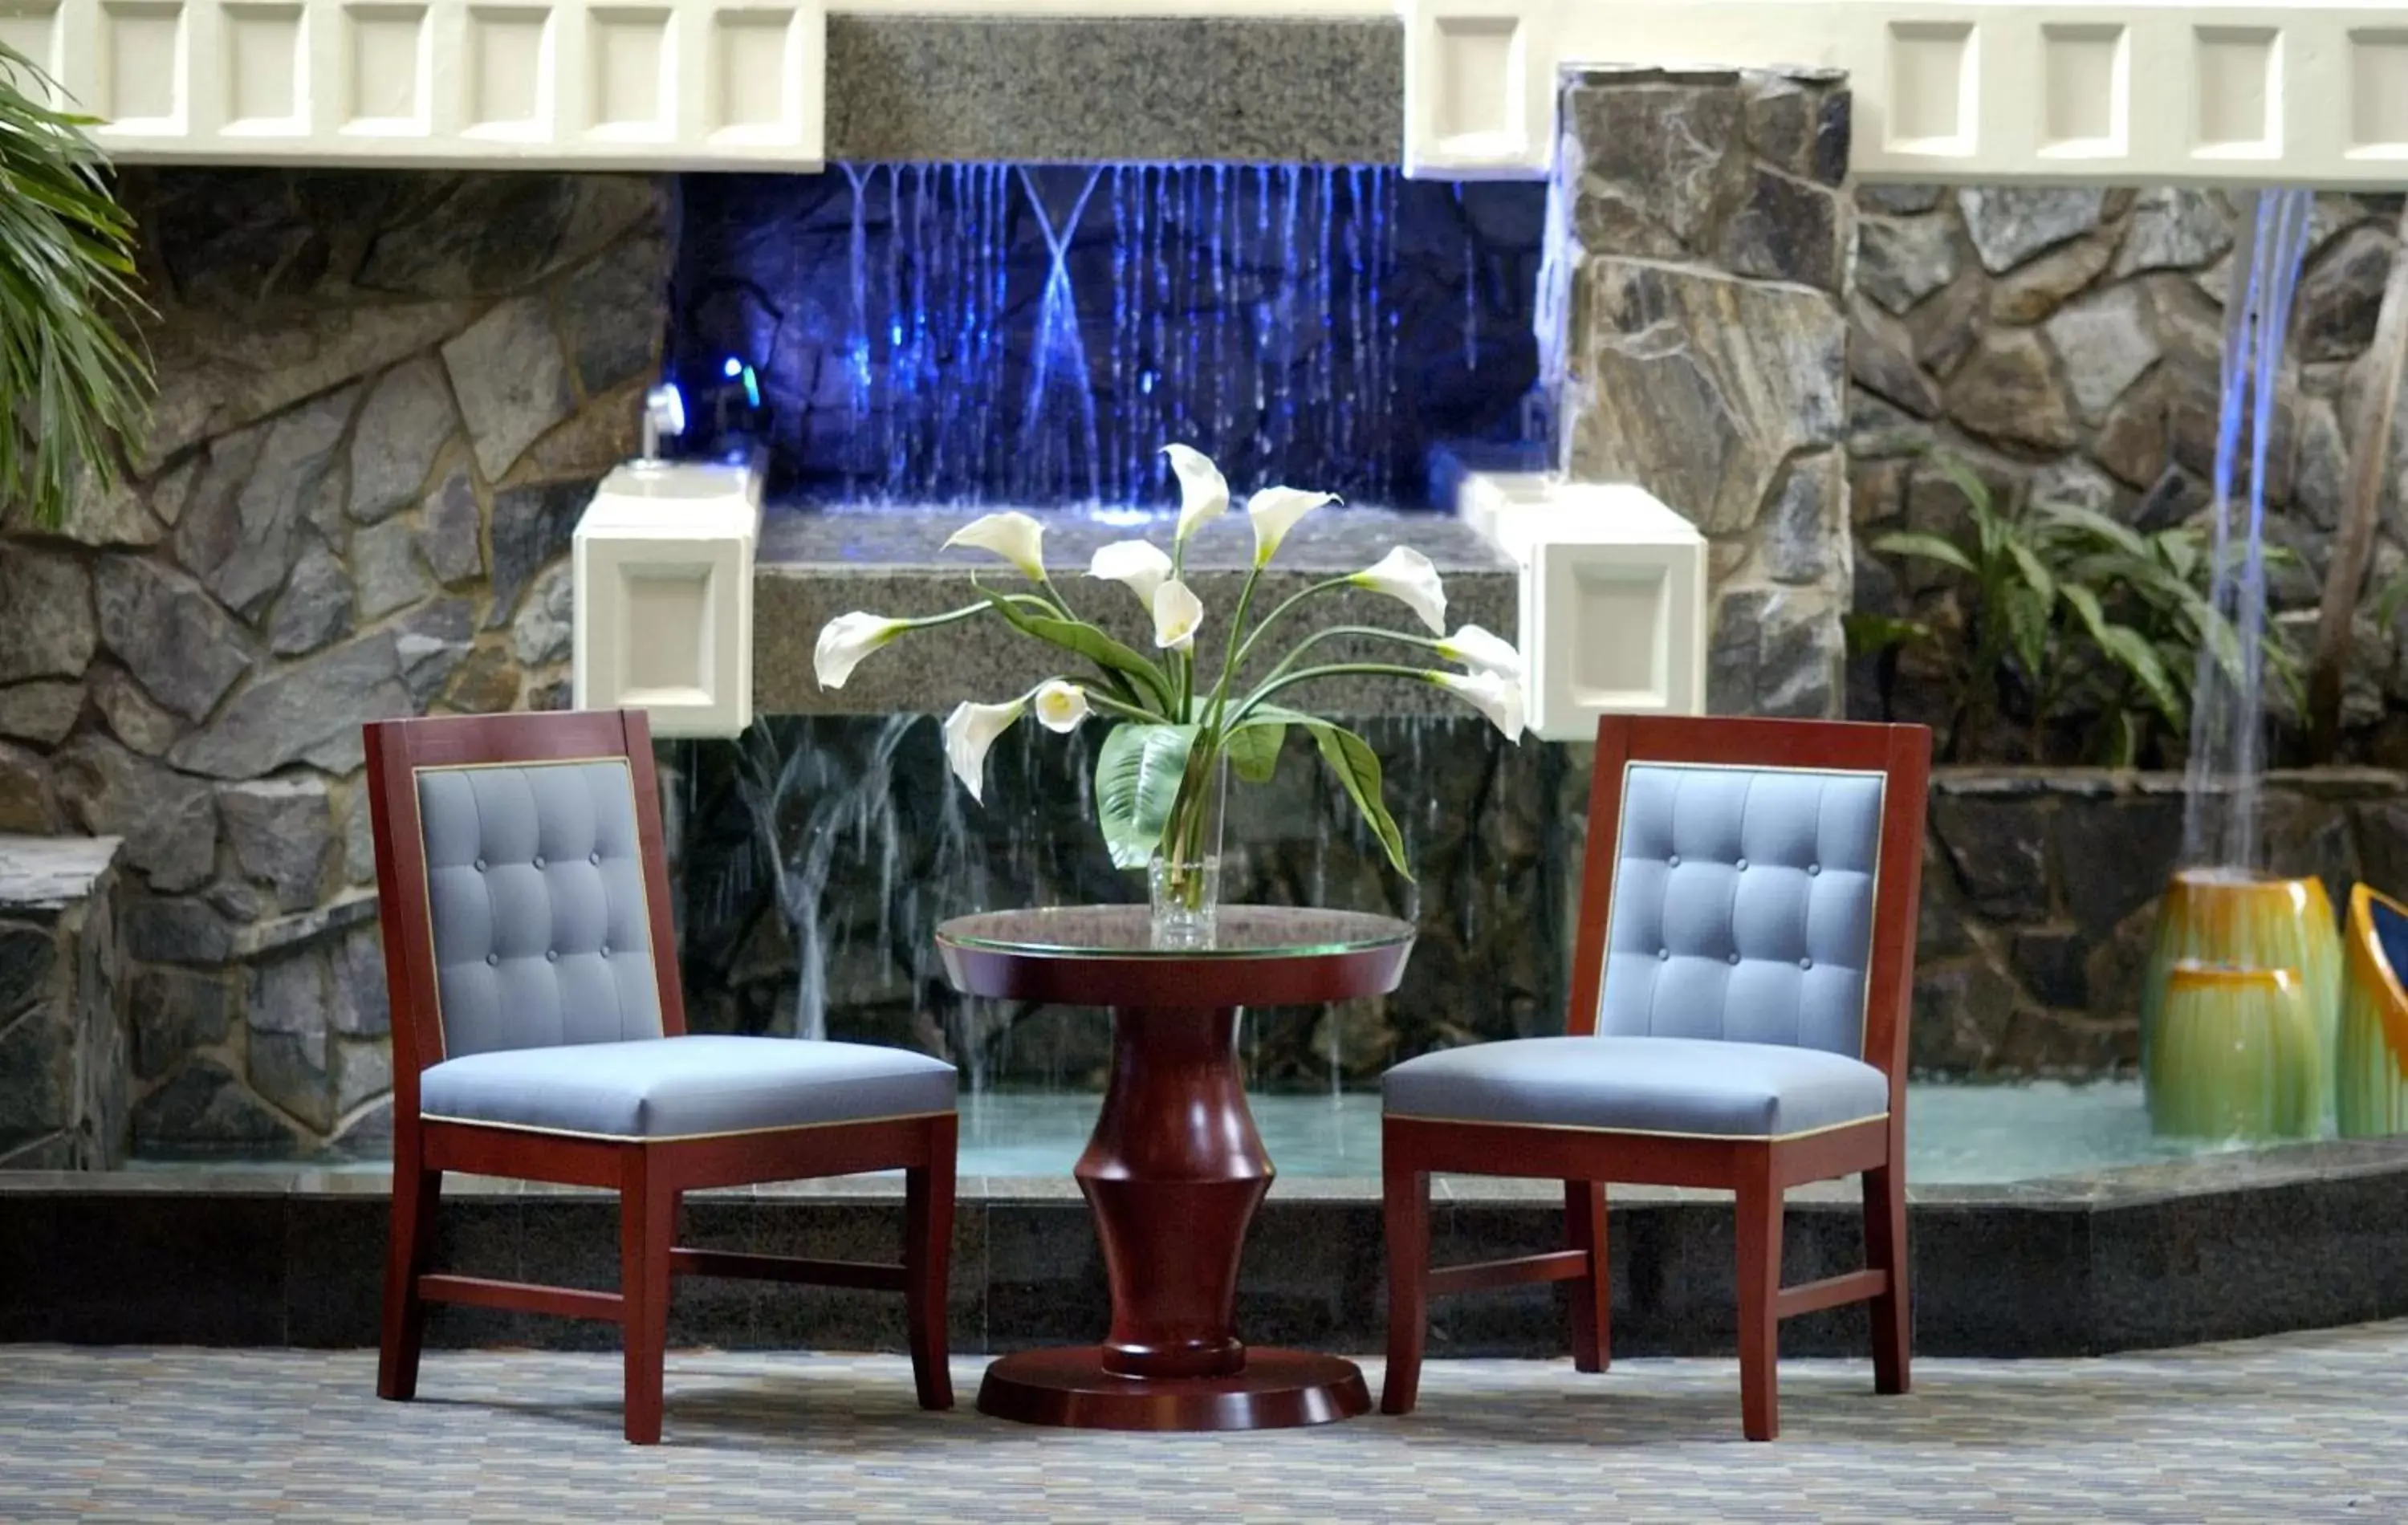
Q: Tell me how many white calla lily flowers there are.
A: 11